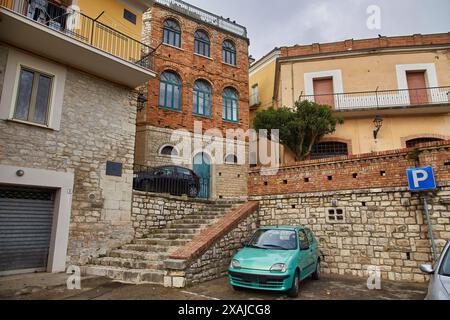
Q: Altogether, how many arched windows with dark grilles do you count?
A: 2